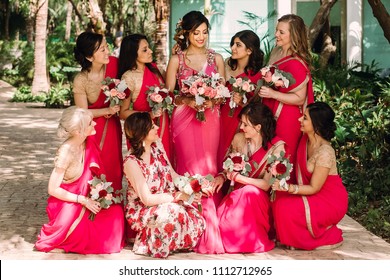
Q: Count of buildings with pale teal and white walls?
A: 1